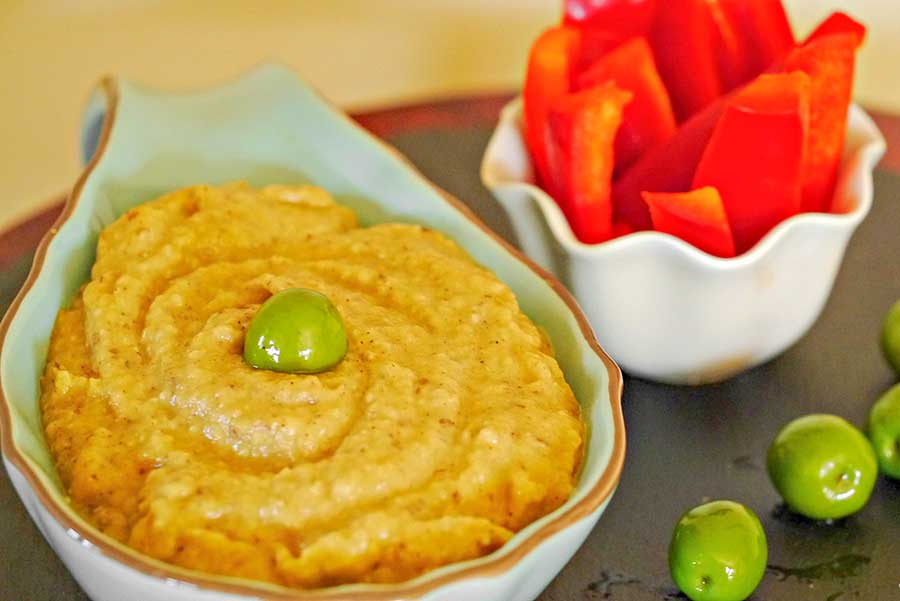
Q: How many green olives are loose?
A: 4